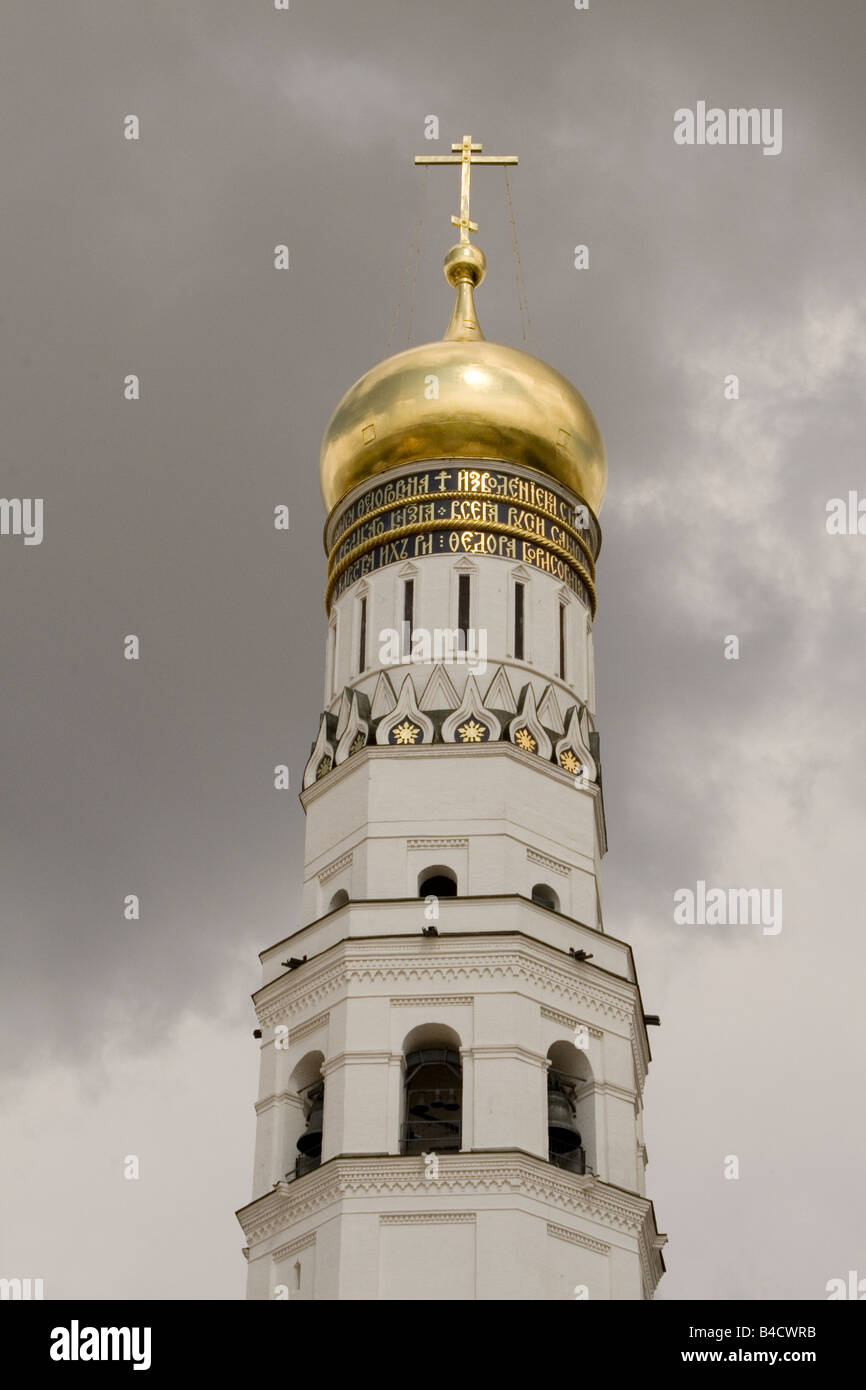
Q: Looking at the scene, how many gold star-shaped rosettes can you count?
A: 6